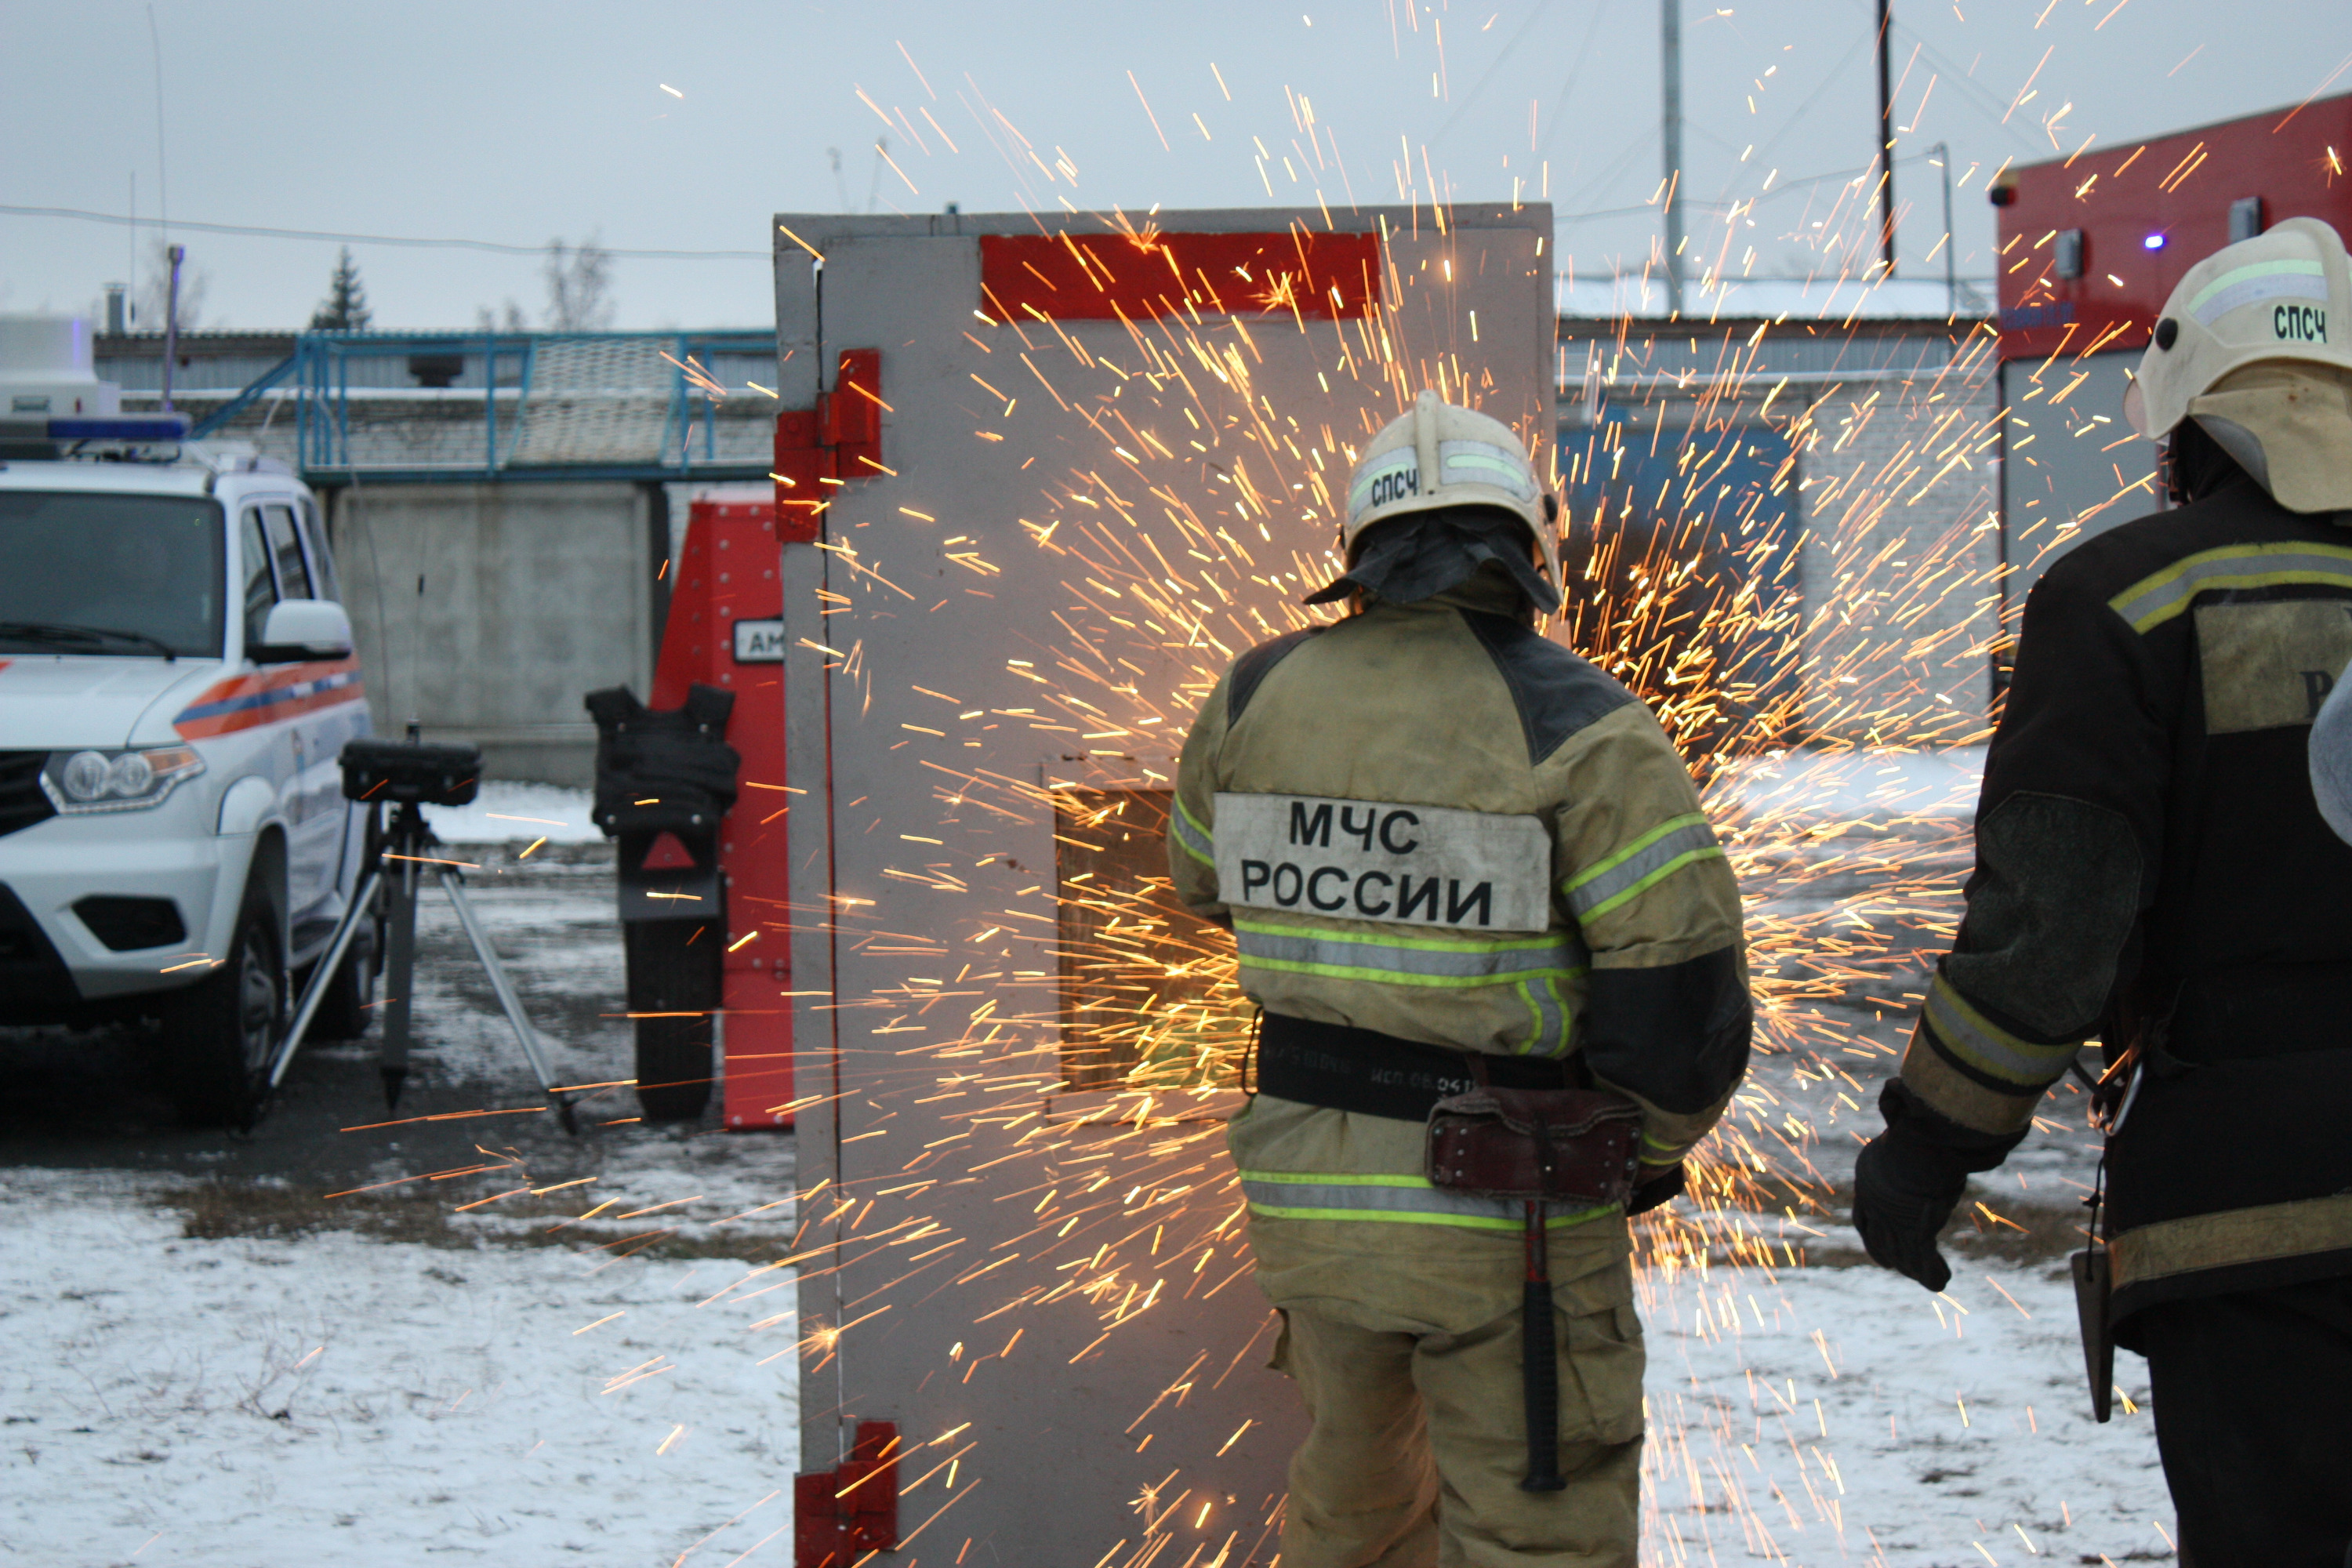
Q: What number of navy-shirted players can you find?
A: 0